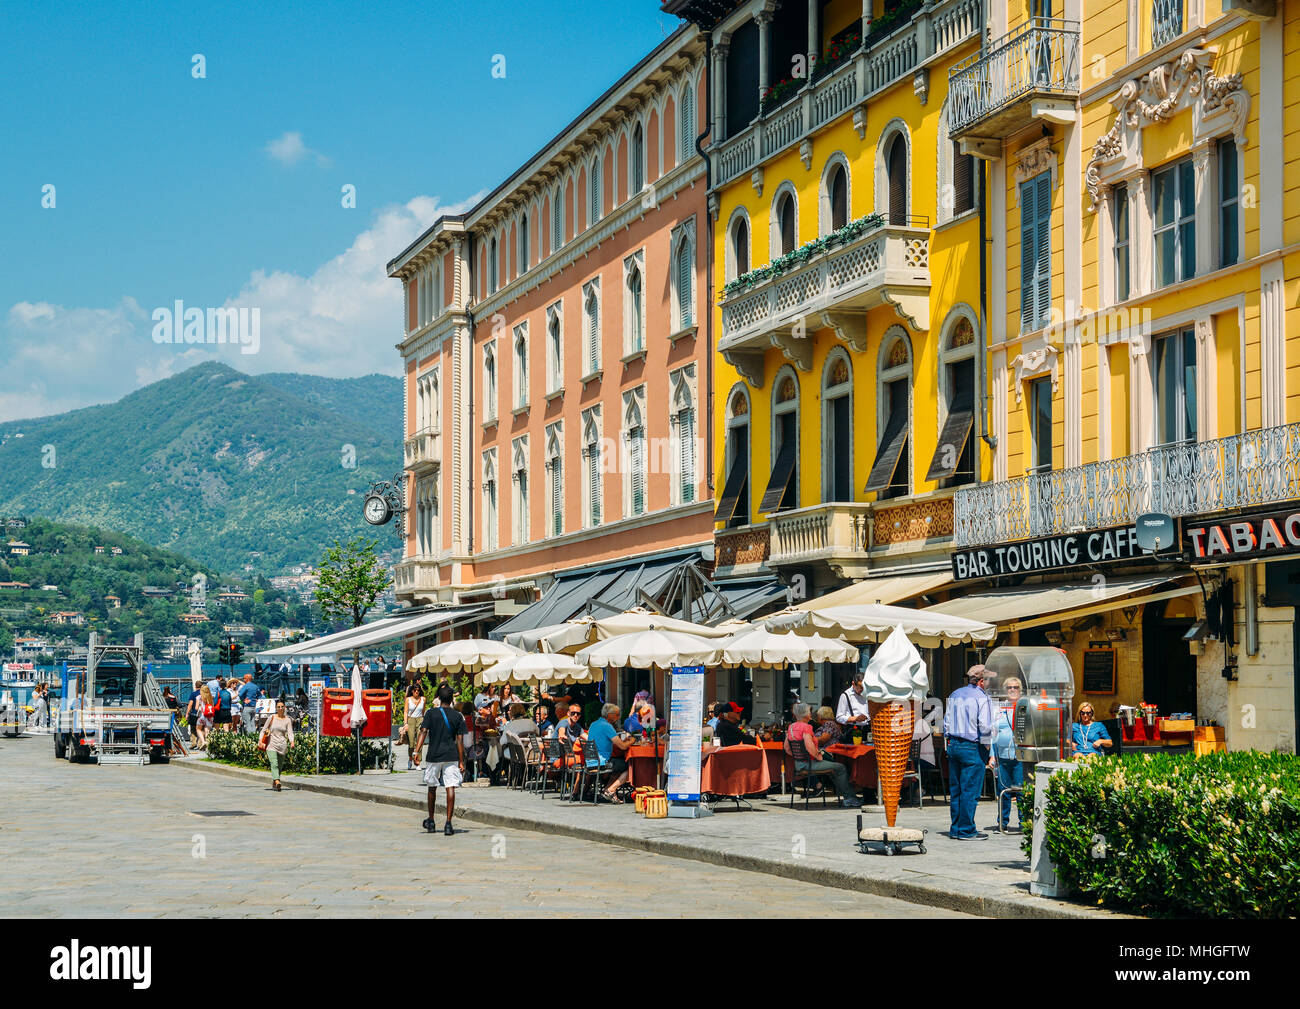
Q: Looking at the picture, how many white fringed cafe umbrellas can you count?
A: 5